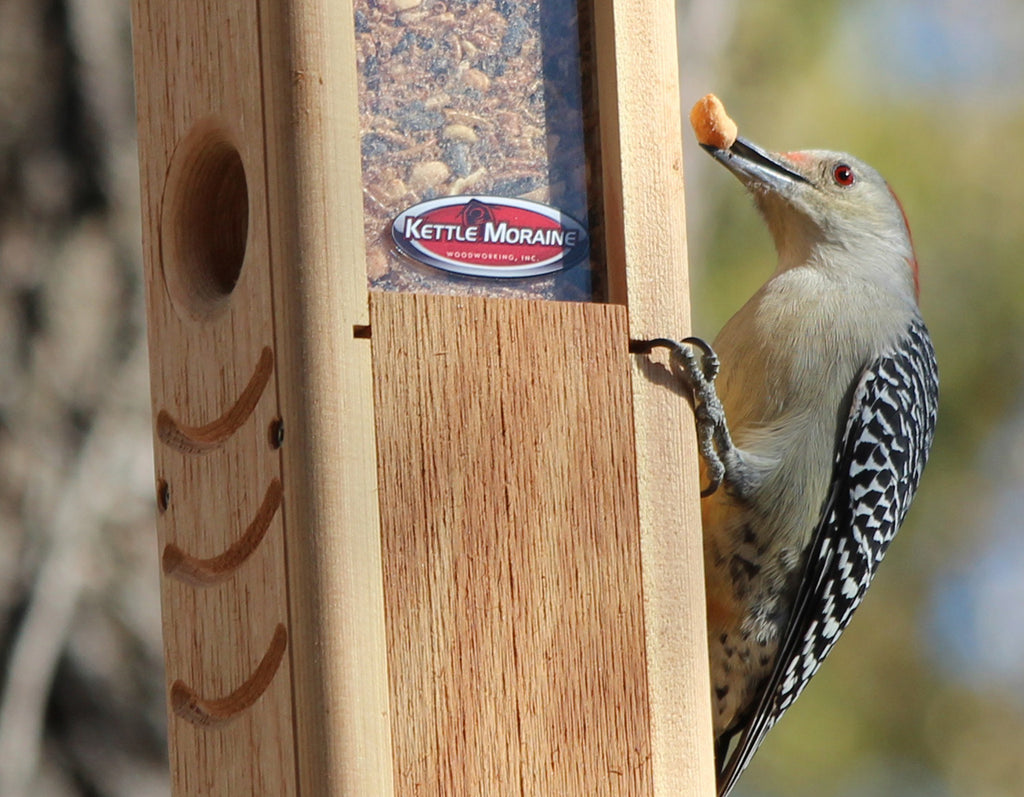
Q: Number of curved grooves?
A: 3